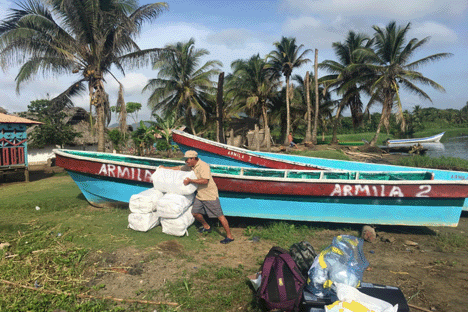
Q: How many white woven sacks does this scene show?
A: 5